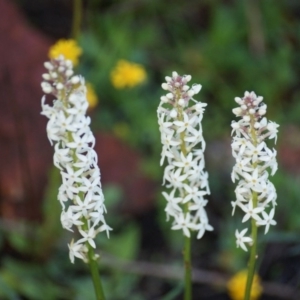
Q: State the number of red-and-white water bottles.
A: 0